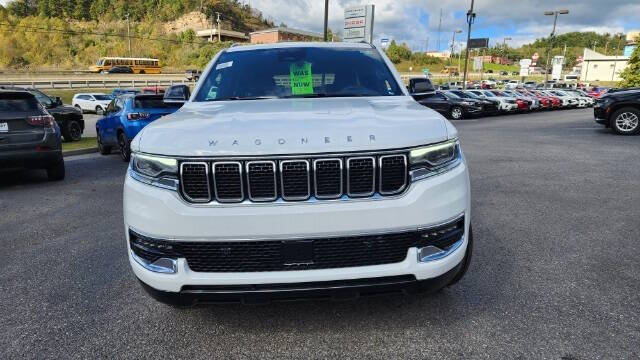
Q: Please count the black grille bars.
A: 7